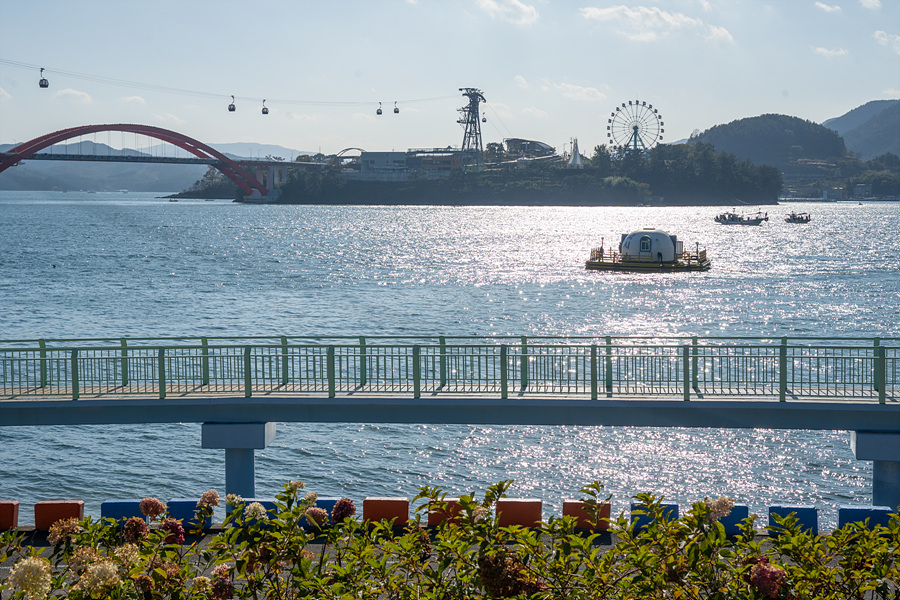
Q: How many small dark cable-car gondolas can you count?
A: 6